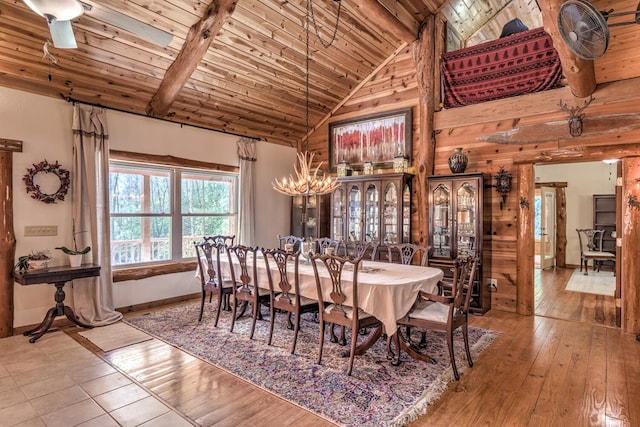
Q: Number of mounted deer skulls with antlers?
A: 1